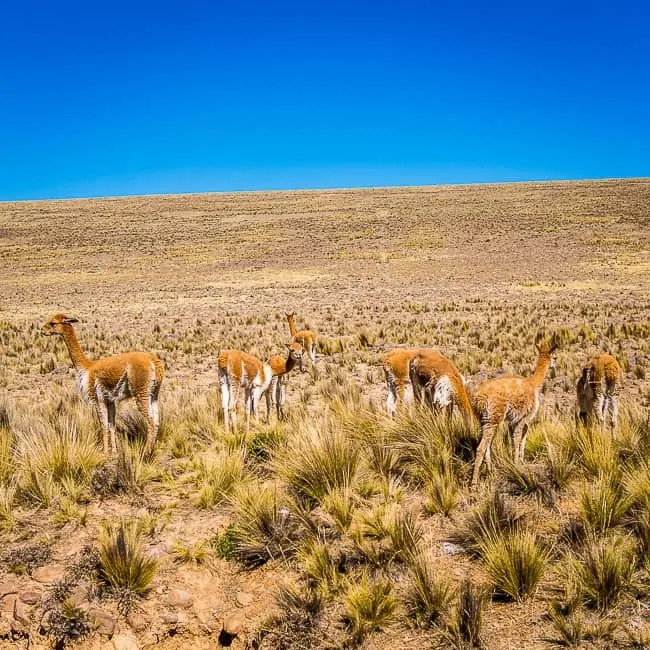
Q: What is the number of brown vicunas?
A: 8